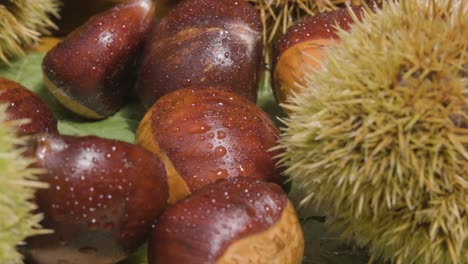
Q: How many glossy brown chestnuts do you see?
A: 7